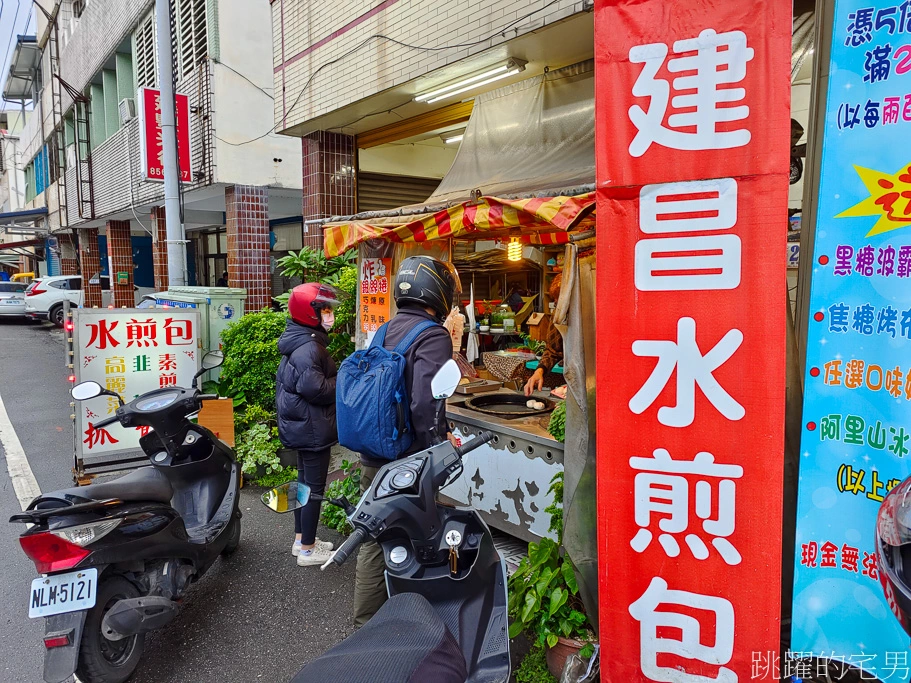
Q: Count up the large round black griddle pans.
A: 1